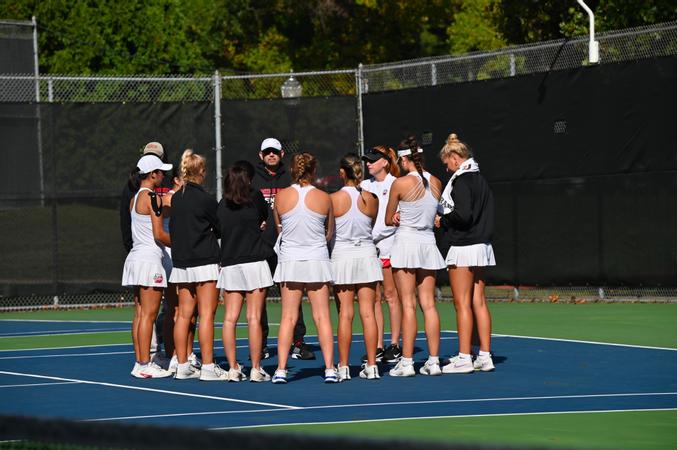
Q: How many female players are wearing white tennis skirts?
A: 7